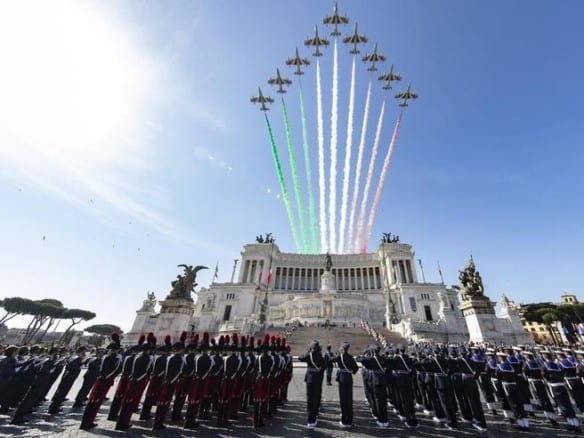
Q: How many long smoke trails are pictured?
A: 9